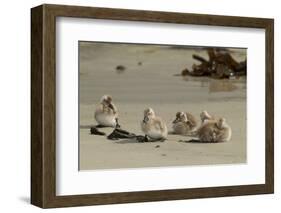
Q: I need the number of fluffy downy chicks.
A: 5